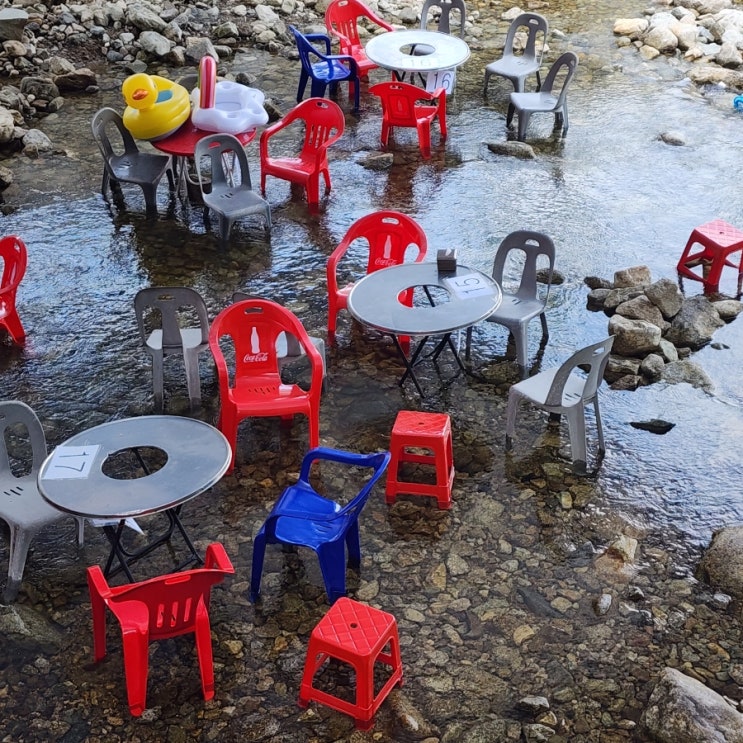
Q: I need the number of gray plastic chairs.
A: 10